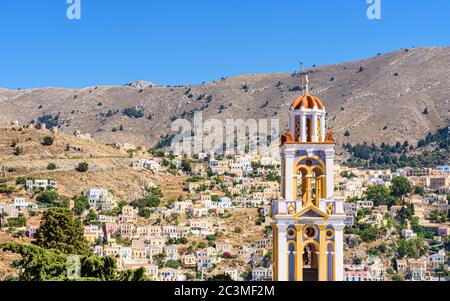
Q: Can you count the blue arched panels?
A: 2